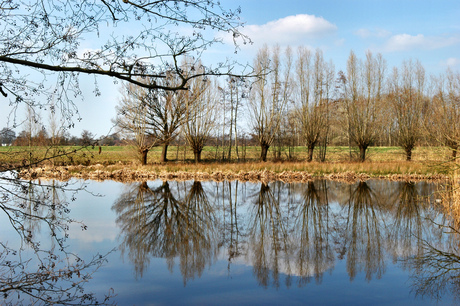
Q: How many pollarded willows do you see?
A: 7